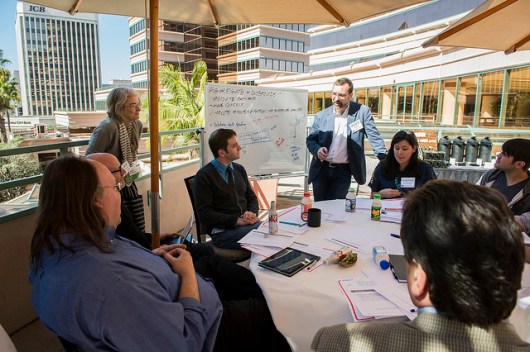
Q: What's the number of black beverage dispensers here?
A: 4